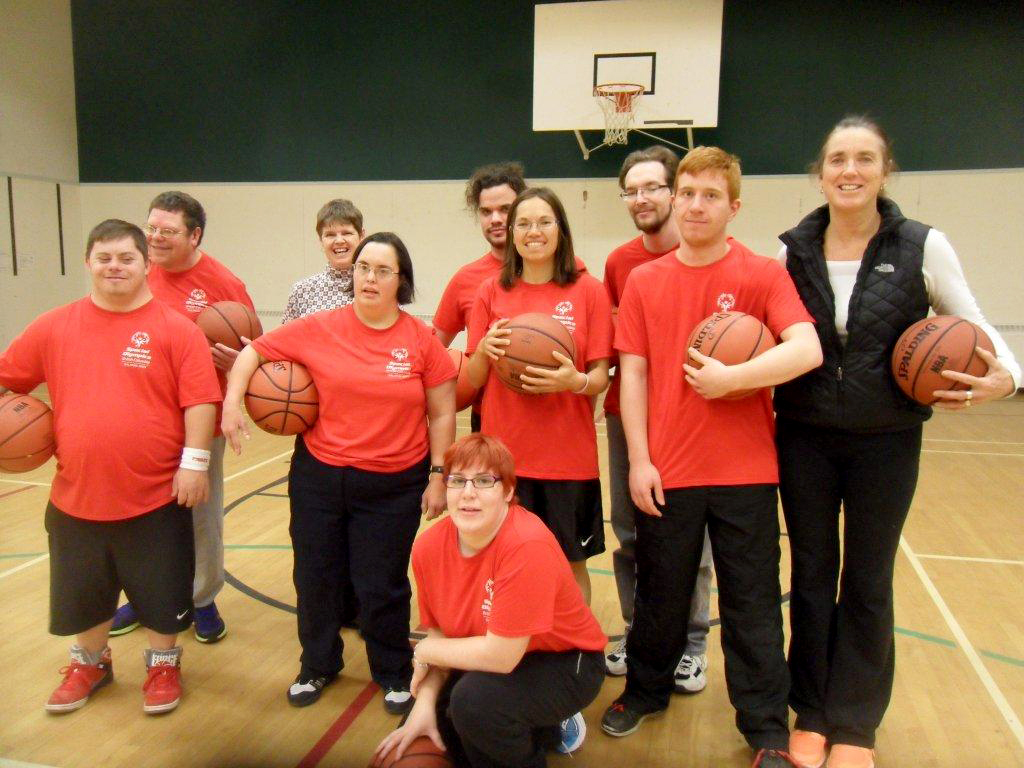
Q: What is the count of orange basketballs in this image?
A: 8